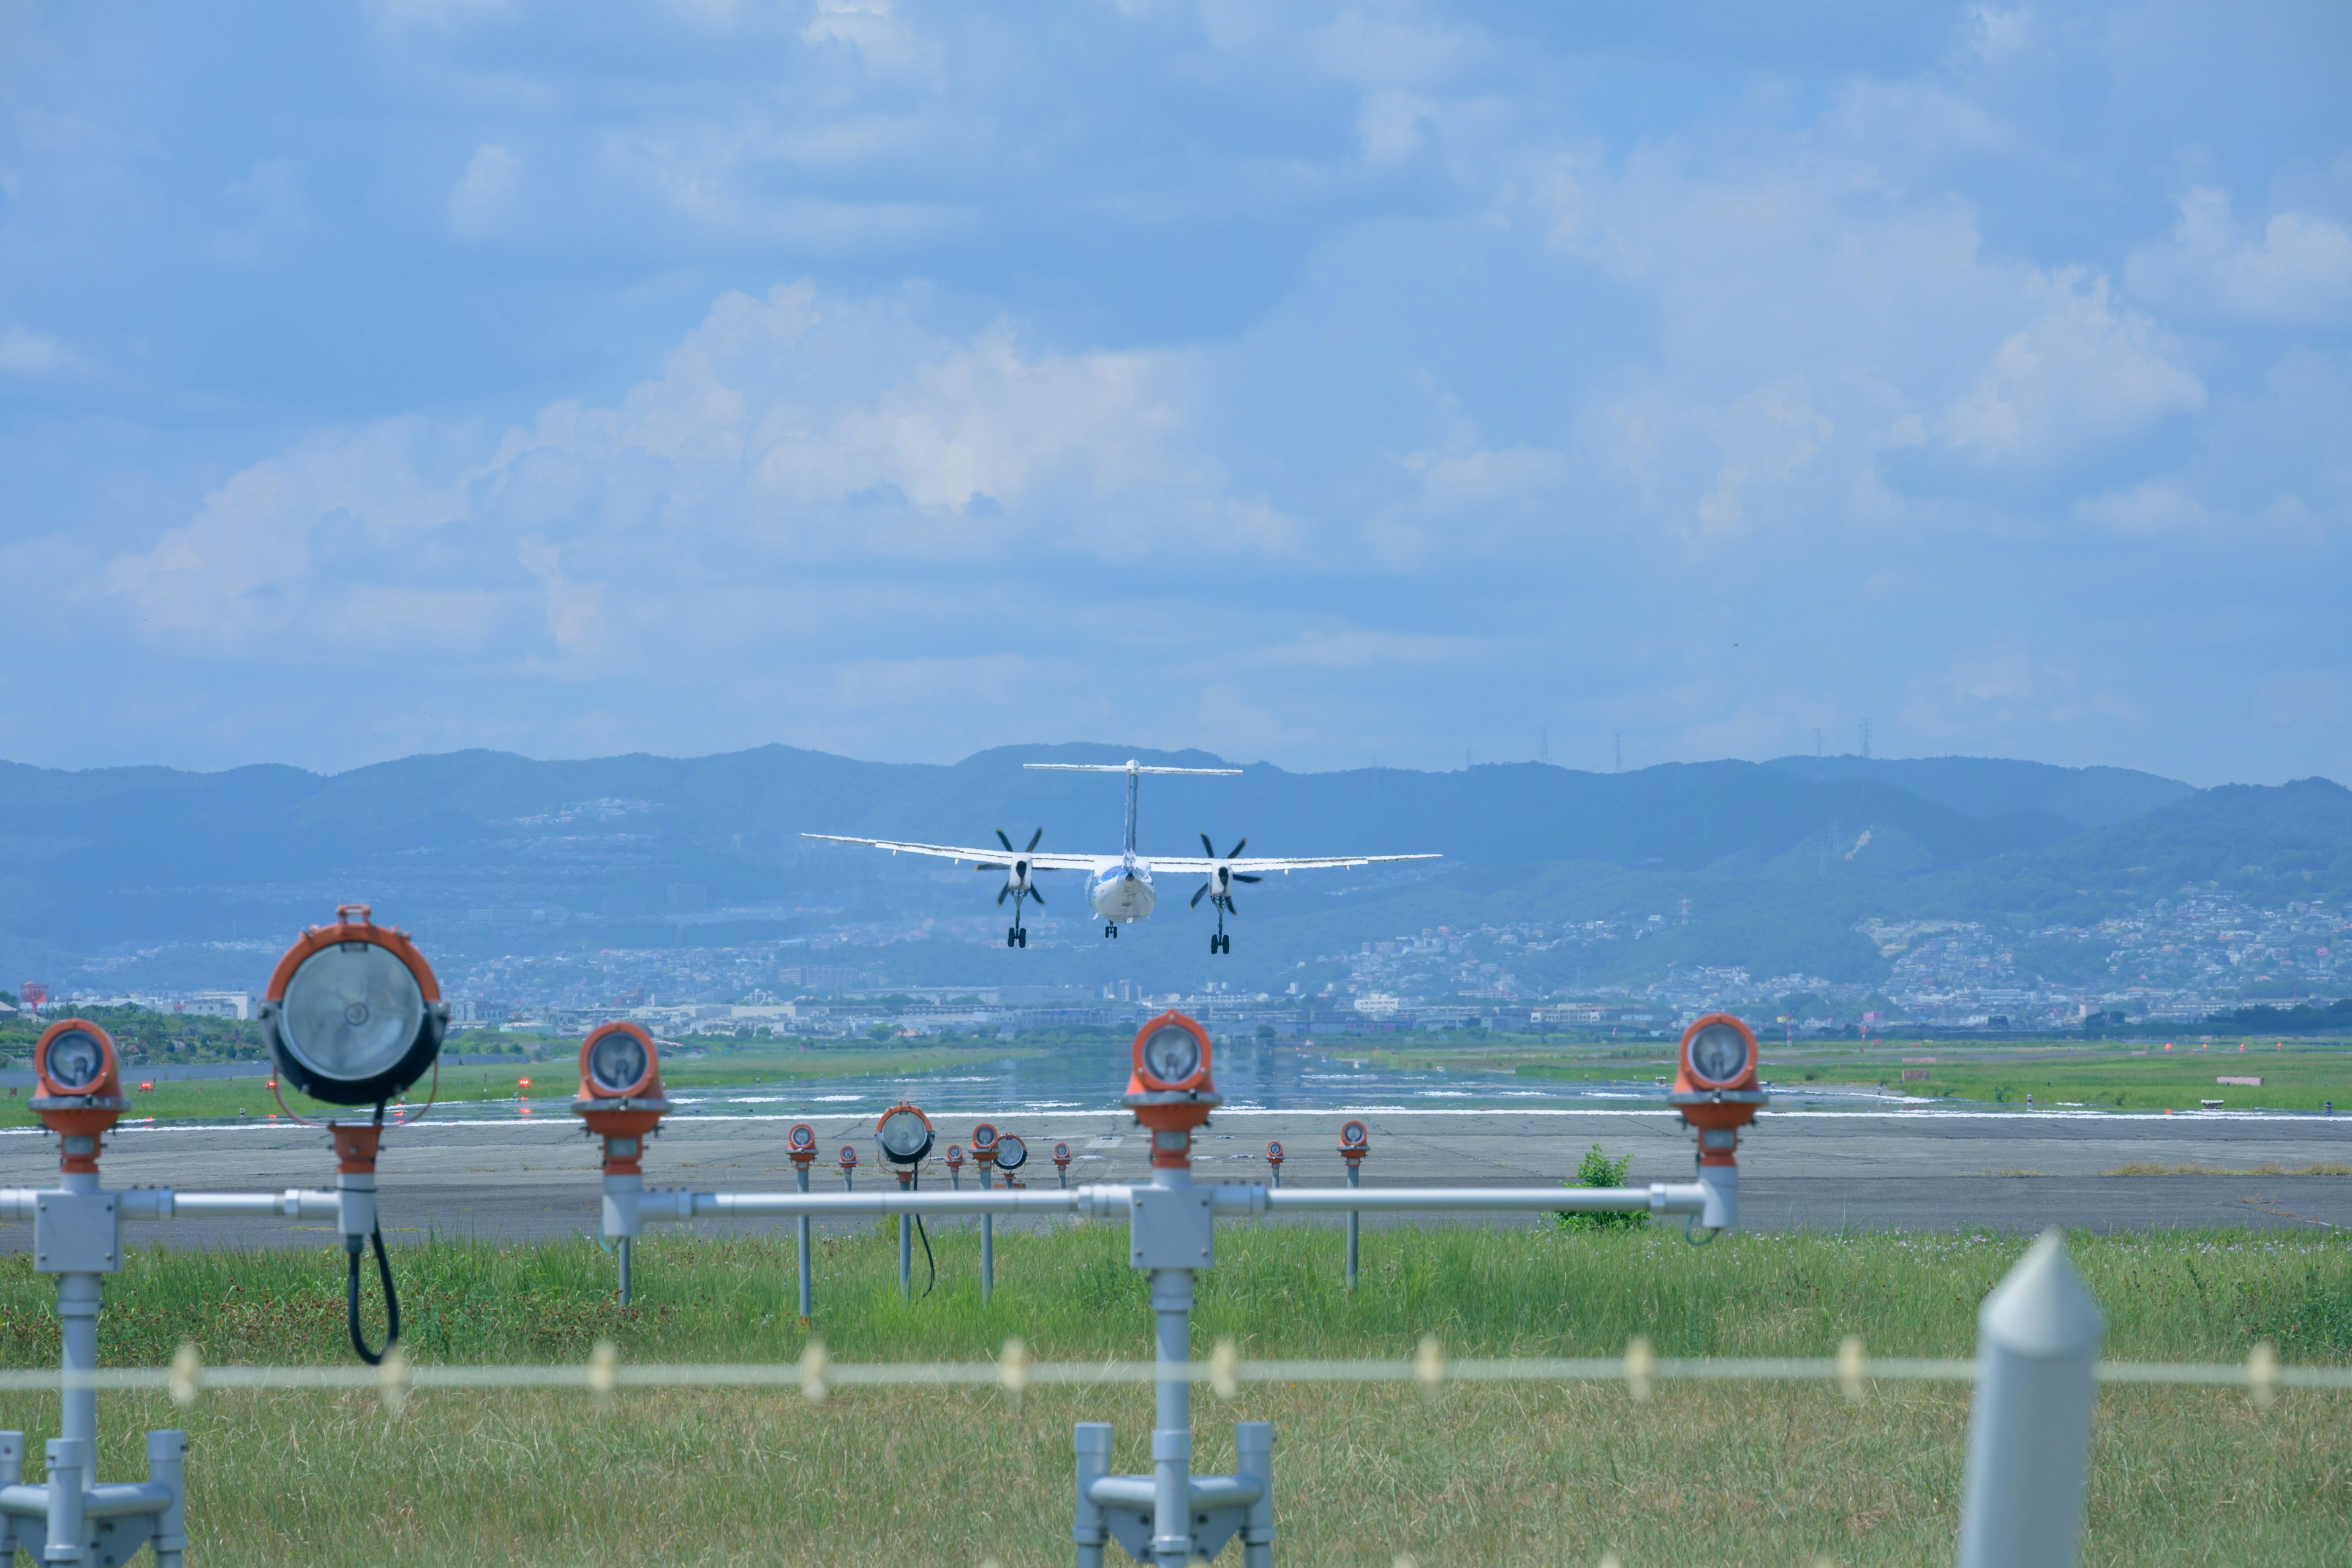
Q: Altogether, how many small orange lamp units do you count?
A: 11